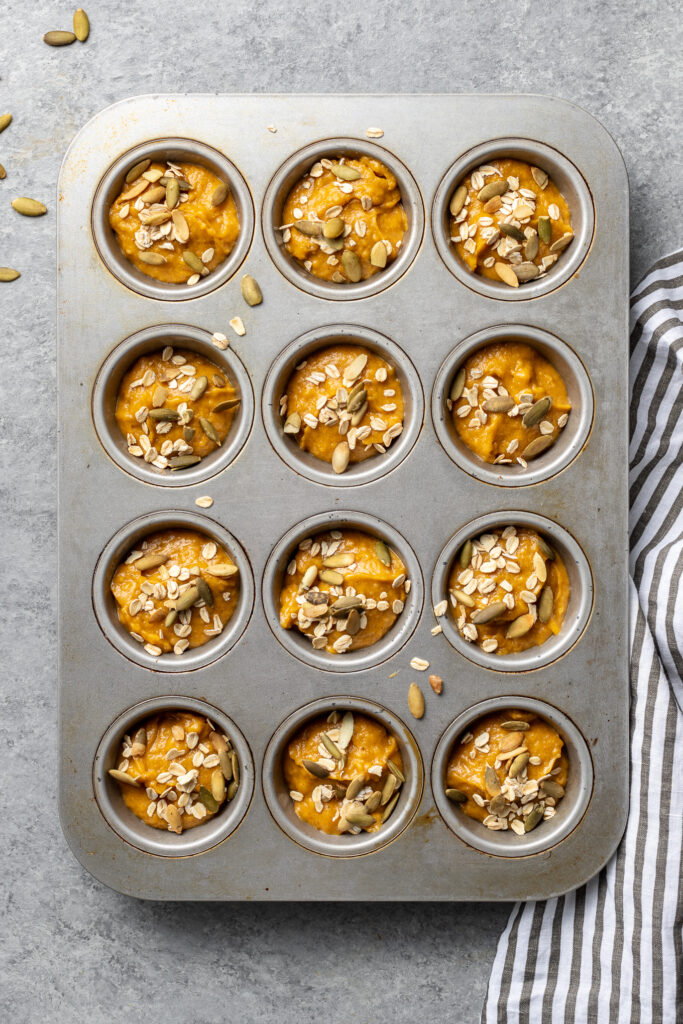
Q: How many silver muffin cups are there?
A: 12